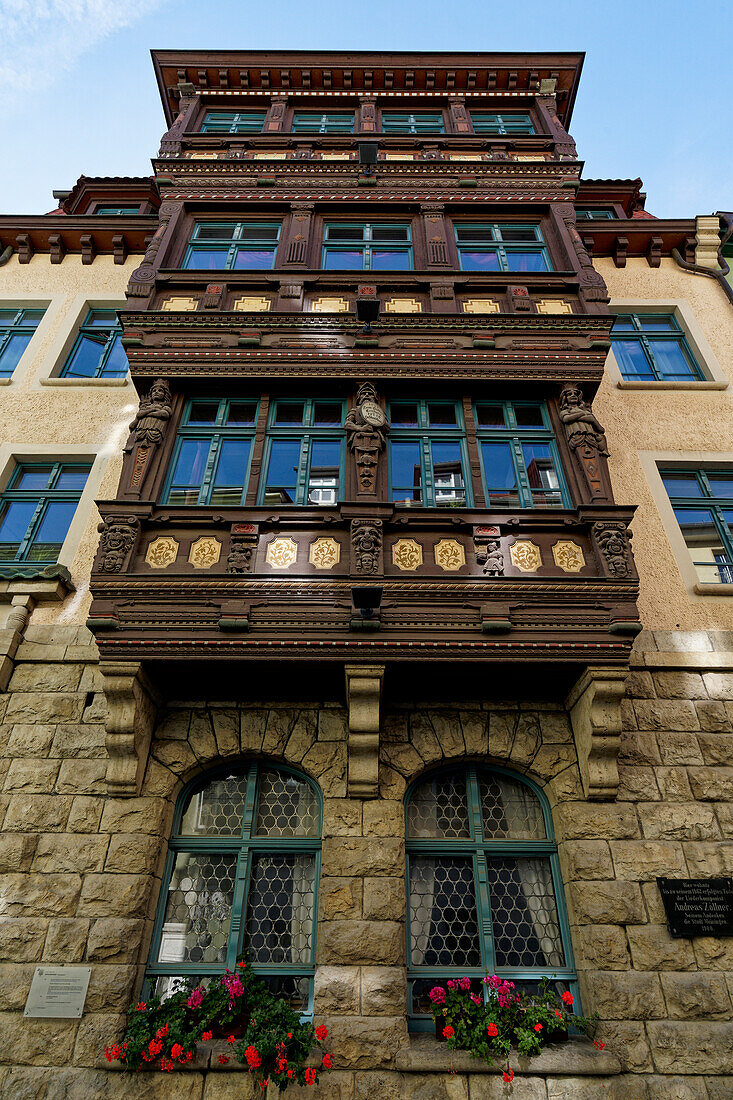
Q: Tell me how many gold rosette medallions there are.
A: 8